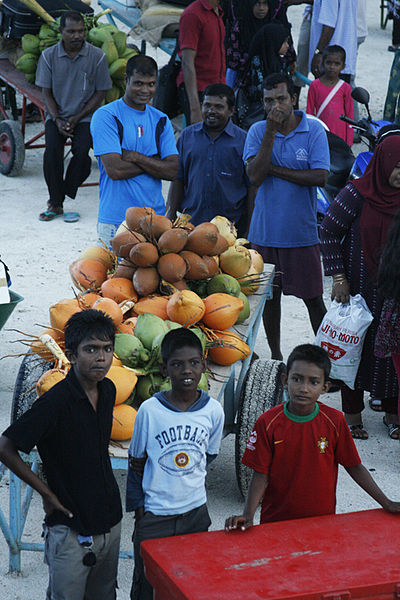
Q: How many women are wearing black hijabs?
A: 2